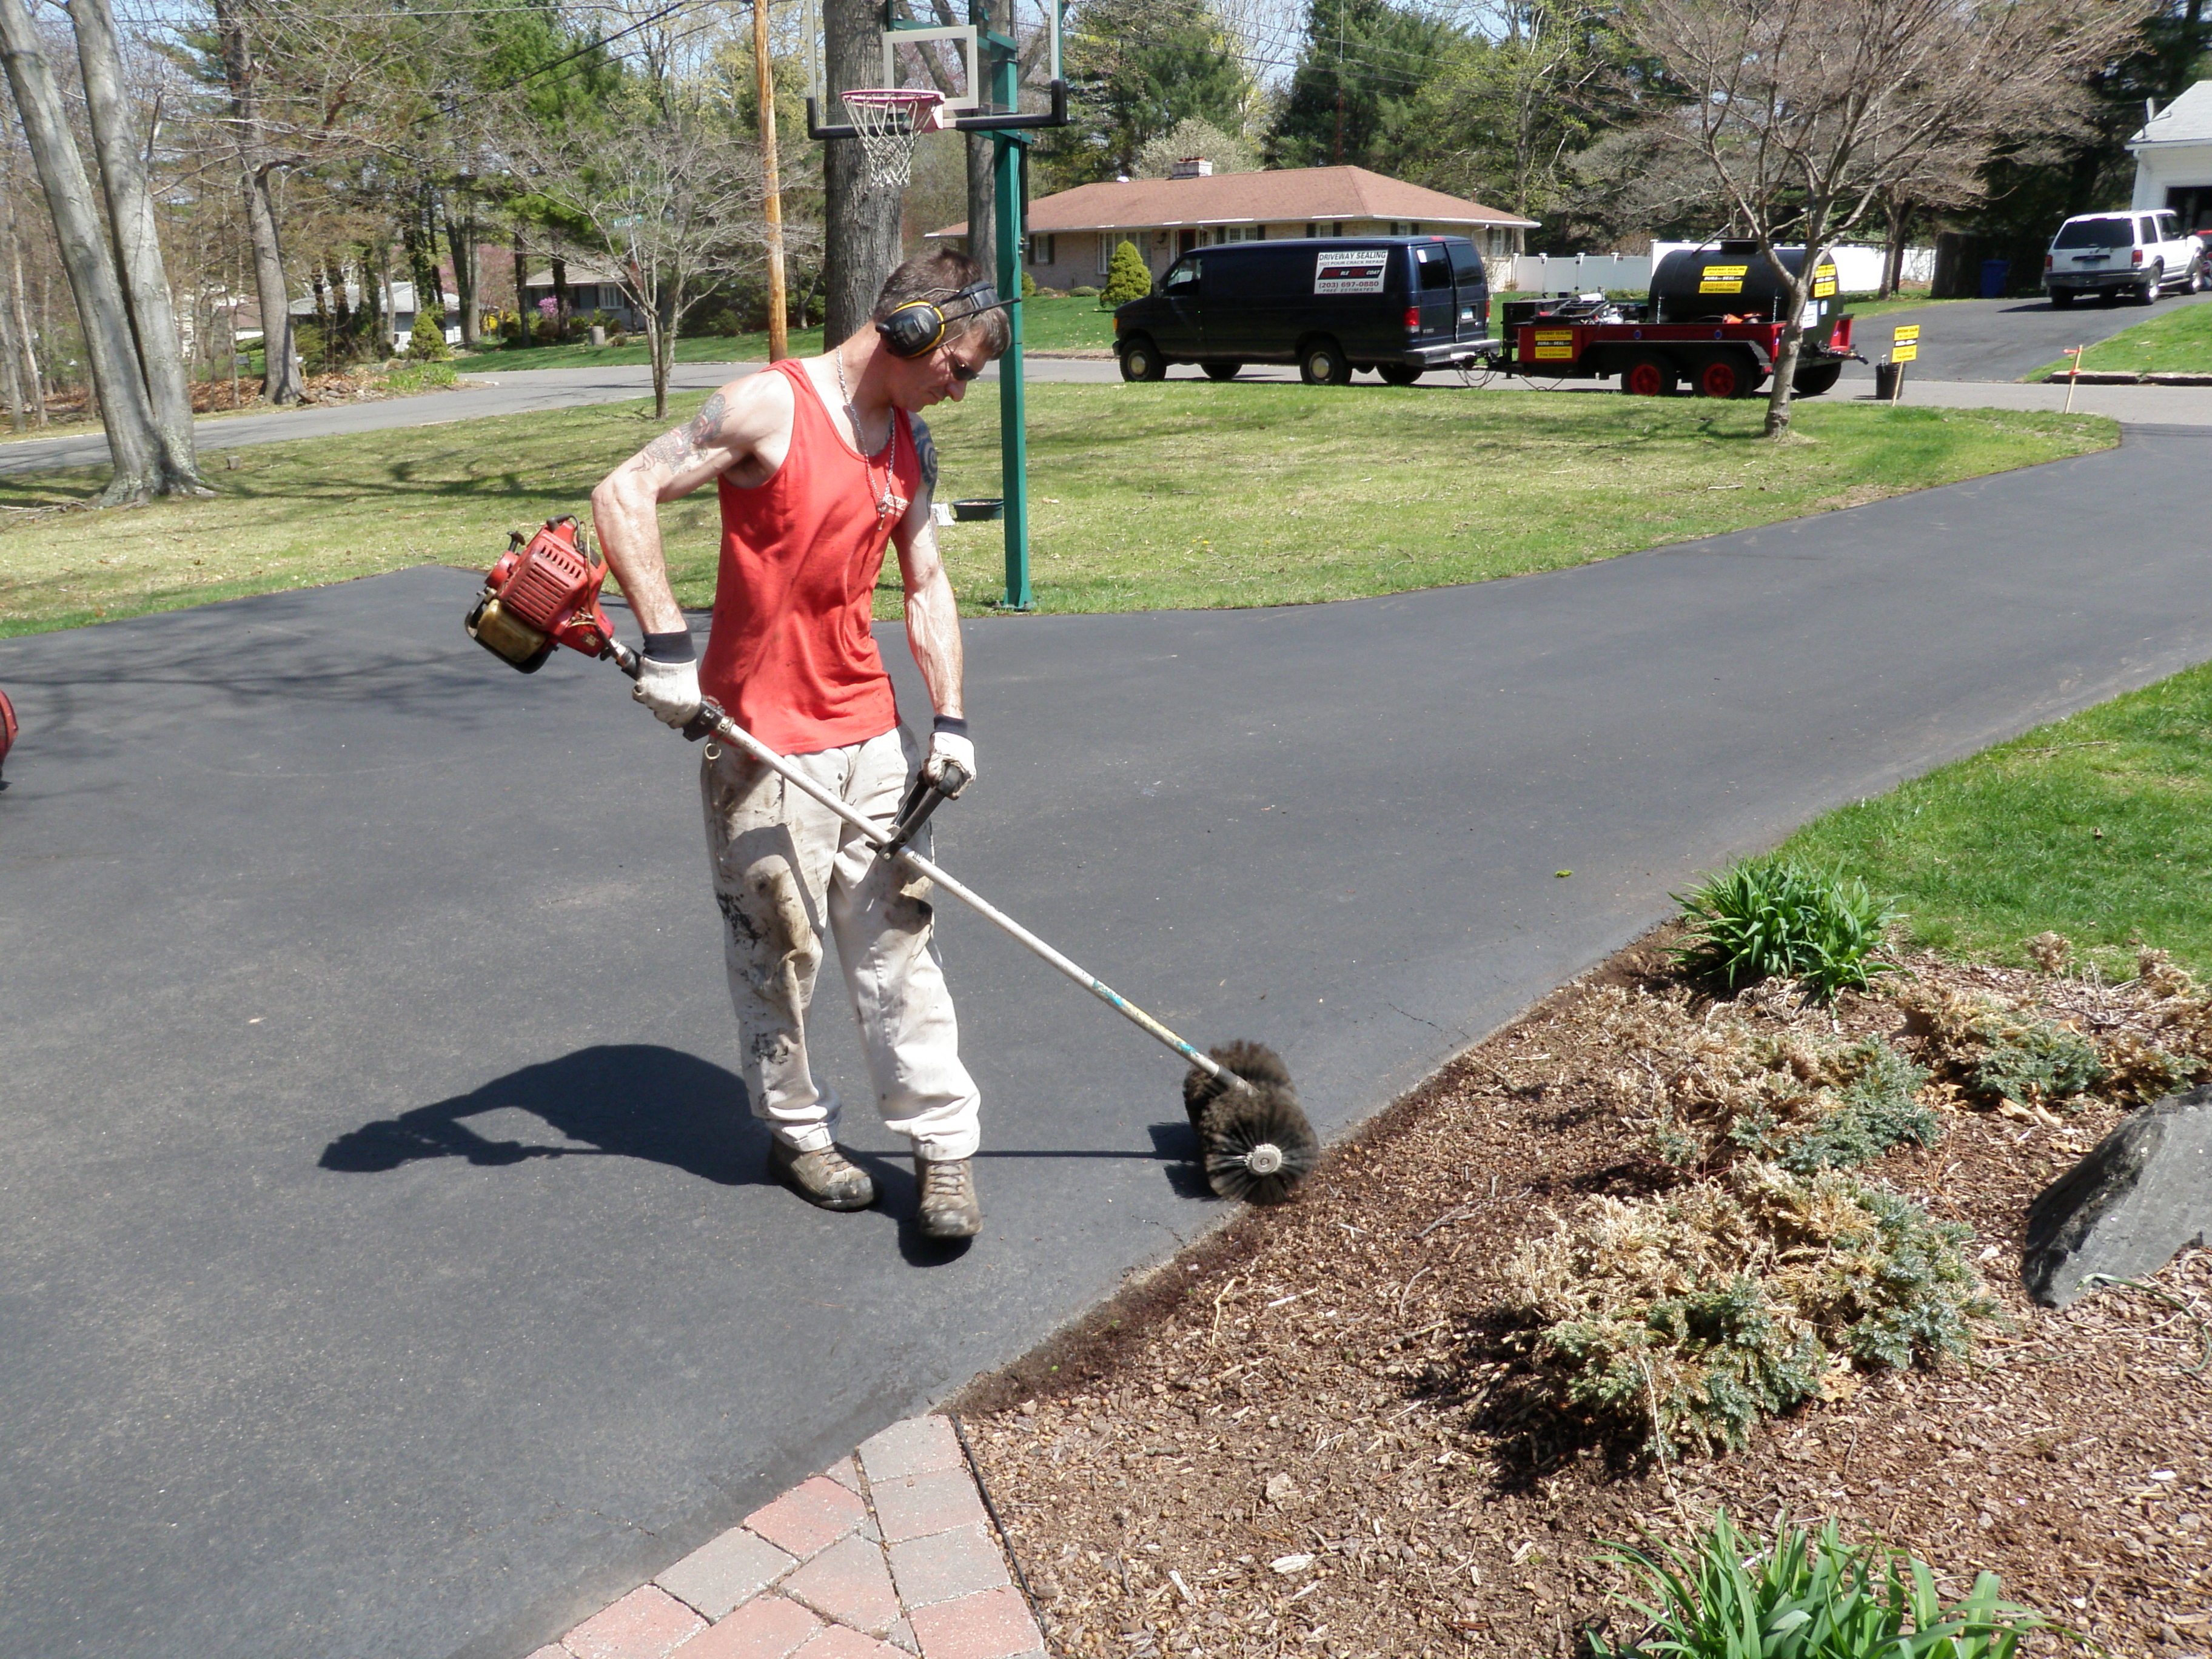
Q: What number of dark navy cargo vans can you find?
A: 1